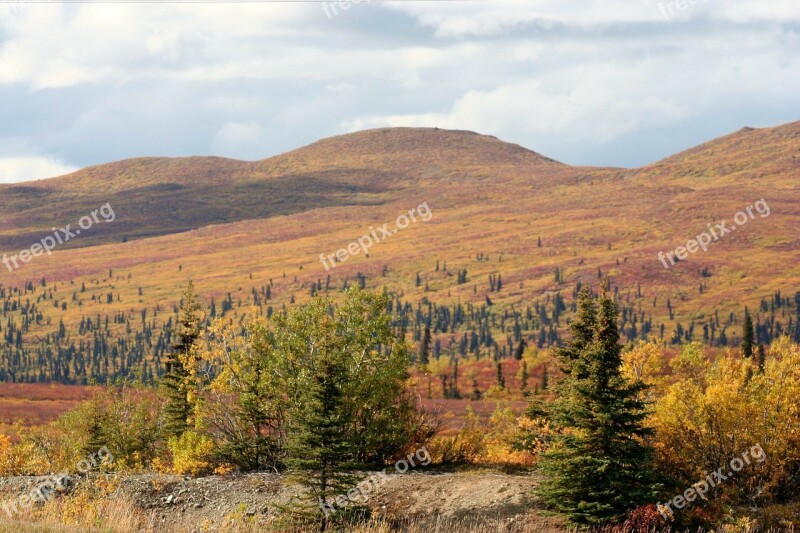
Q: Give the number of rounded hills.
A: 3